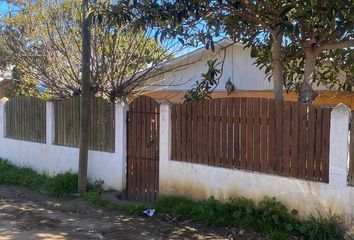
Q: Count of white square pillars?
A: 5